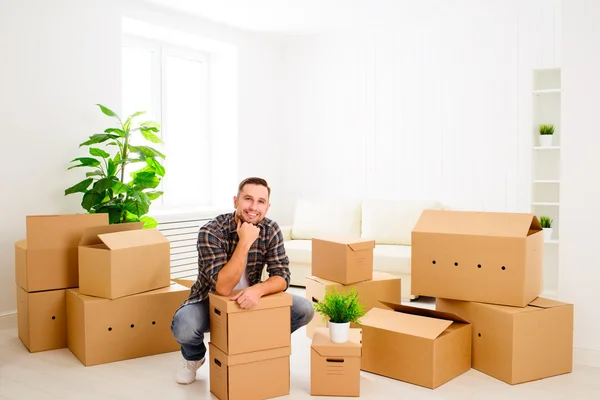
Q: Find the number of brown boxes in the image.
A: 12